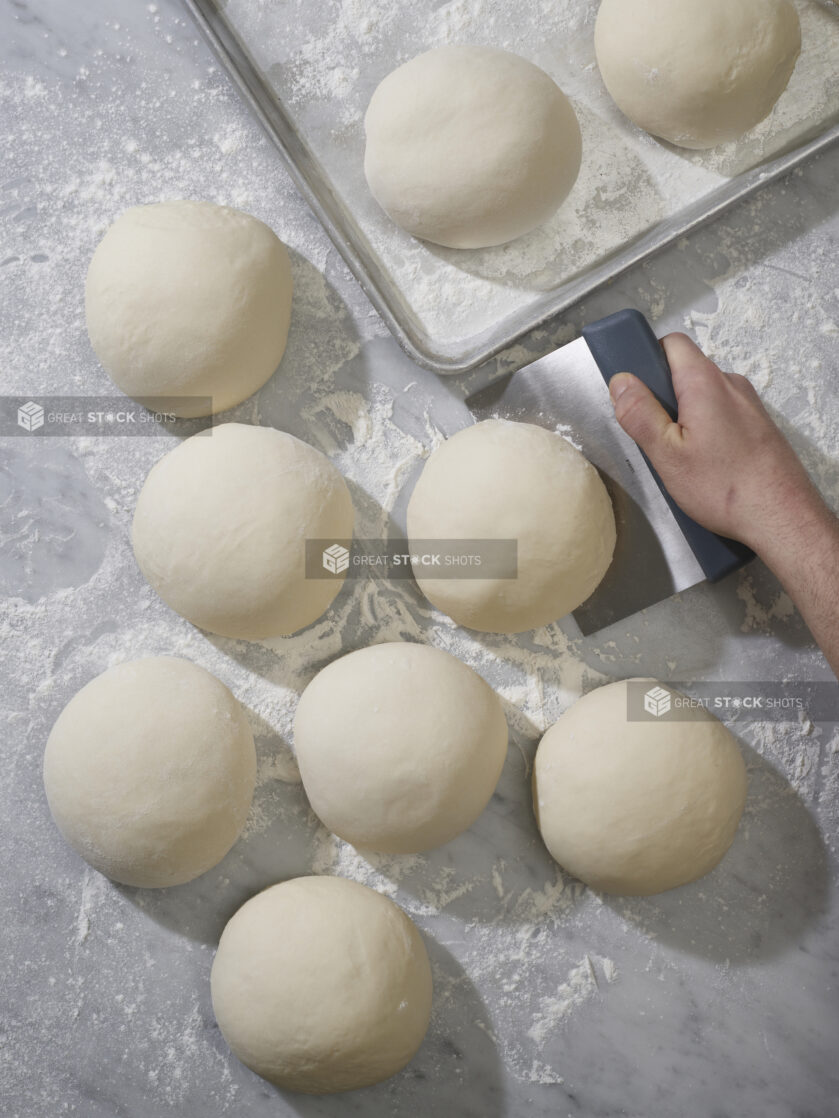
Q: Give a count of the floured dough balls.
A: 9